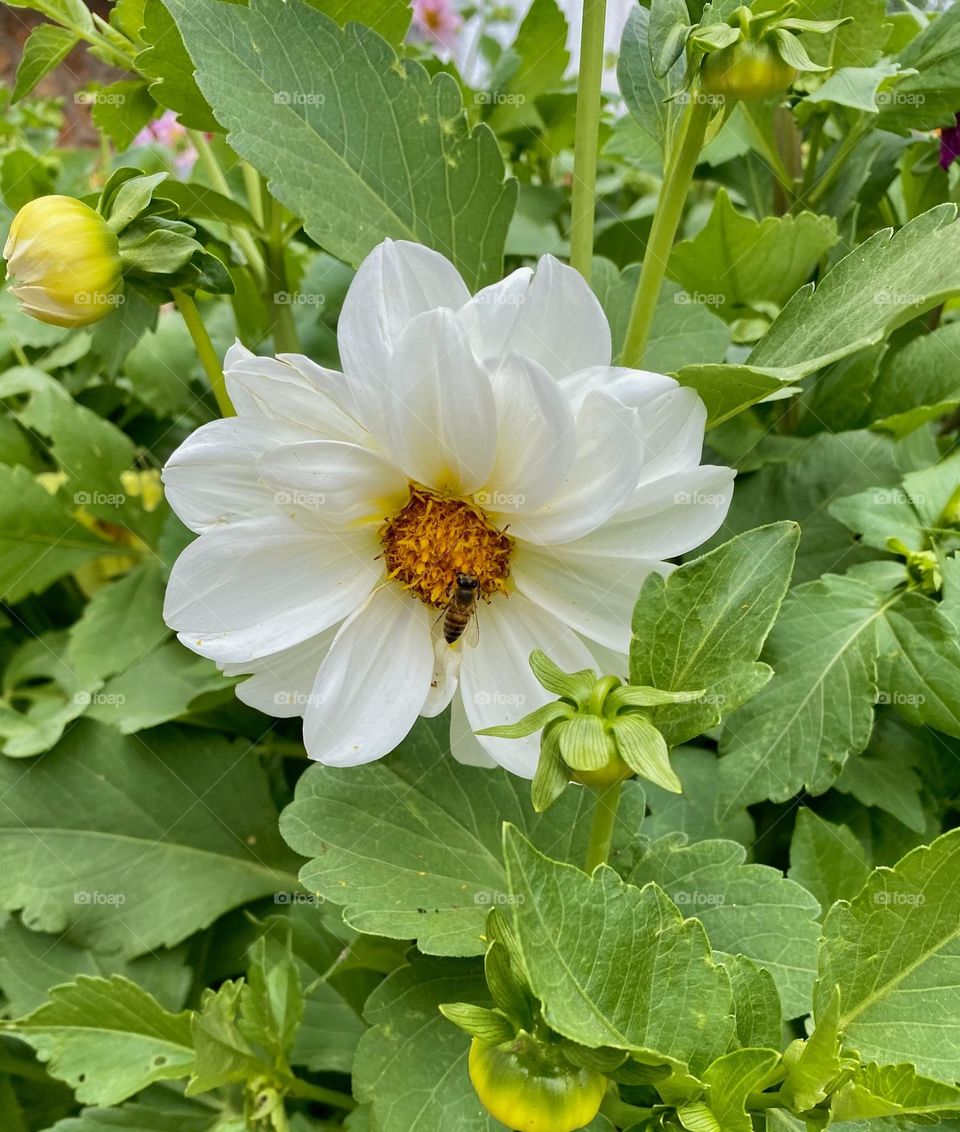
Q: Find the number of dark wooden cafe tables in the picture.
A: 0